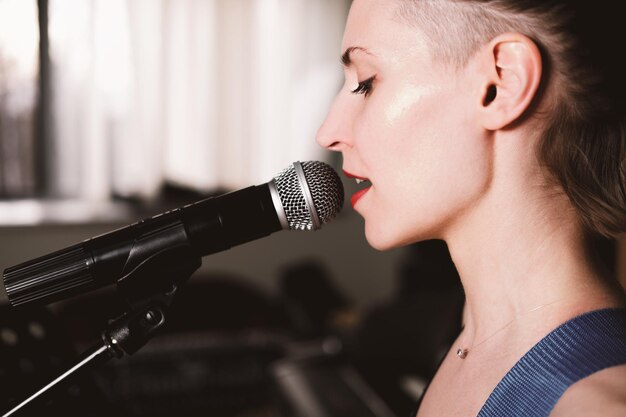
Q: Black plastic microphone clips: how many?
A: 1